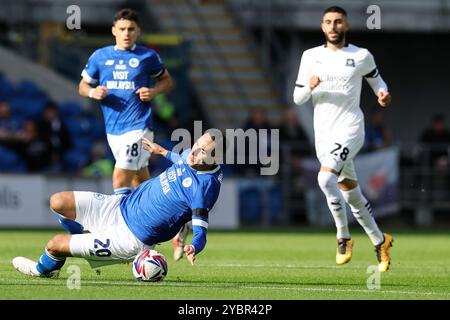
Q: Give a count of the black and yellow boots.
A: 2